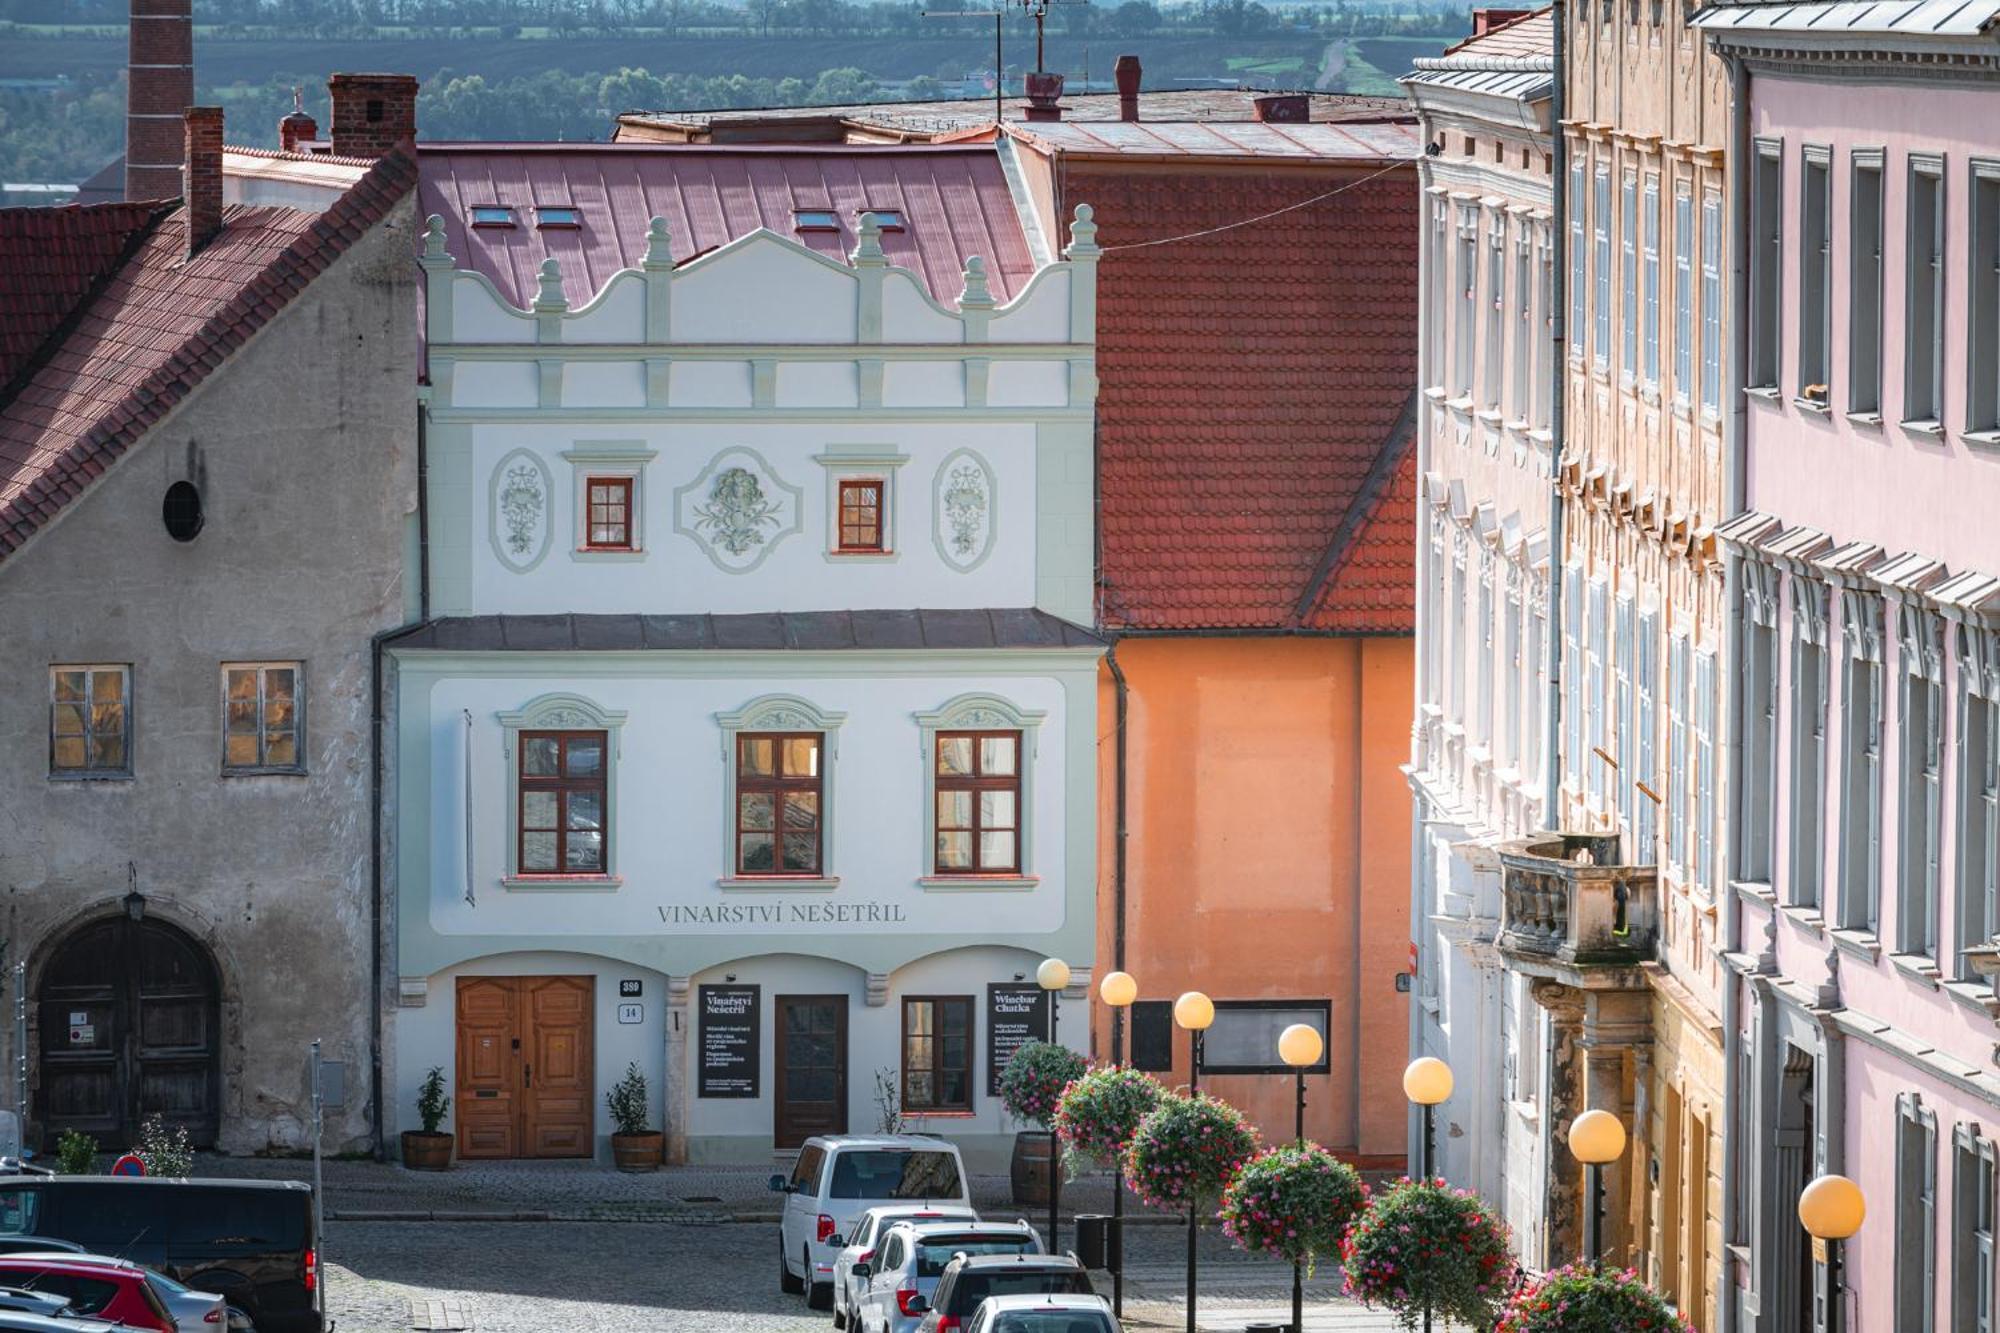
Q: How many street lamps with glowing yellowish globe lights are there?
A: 7